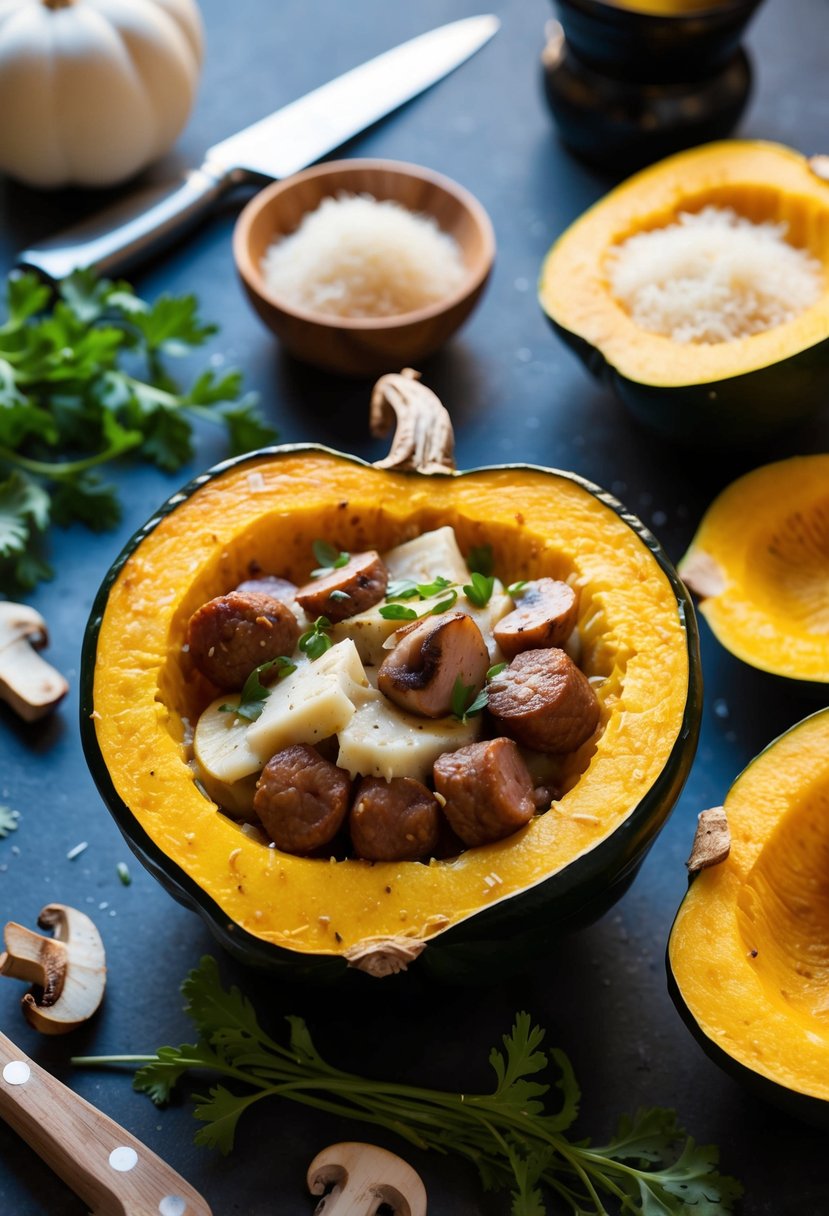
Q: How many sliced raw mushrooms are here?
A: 3